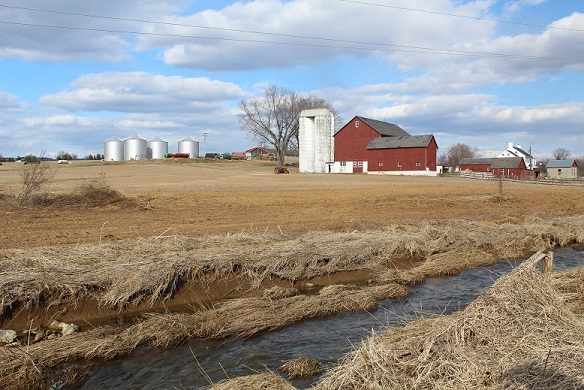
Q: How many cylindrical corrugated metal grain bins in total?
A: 4